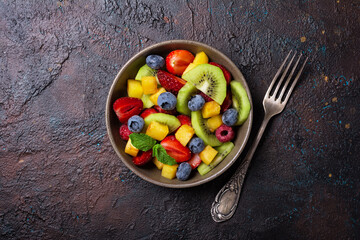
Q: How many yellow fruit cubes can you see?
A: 13